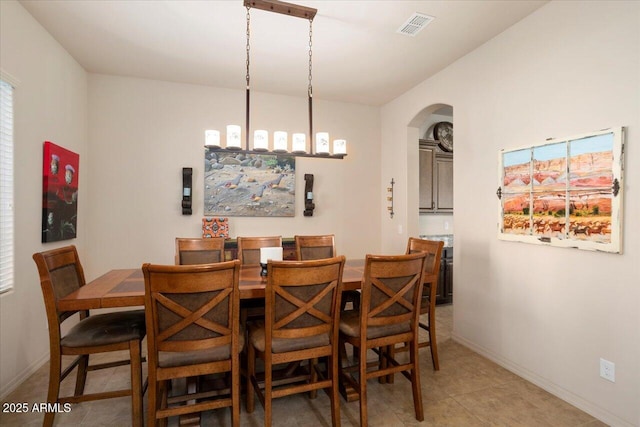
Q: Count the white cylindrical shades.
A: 7